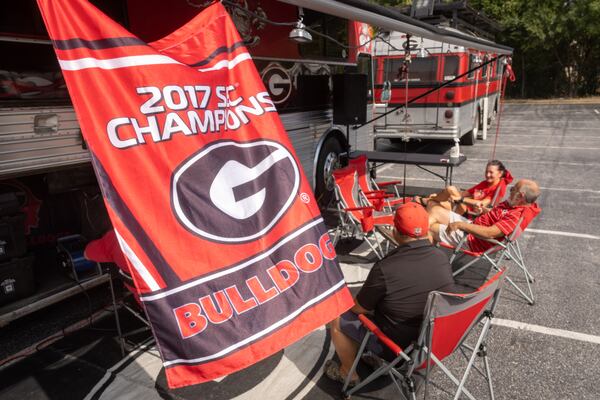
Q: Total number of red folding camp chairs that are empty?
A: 2